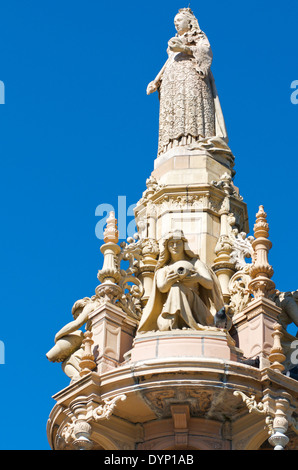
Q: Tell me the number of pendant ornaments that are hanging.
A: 2